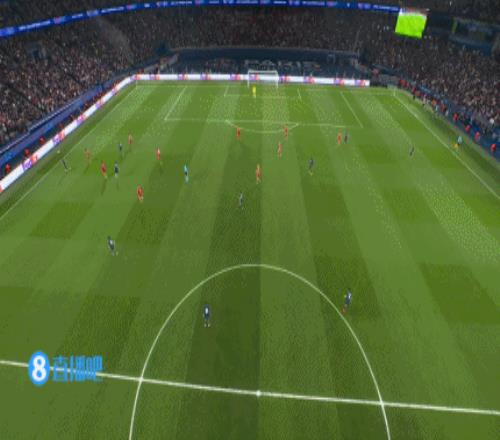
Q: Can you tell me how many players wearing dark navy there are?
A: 10